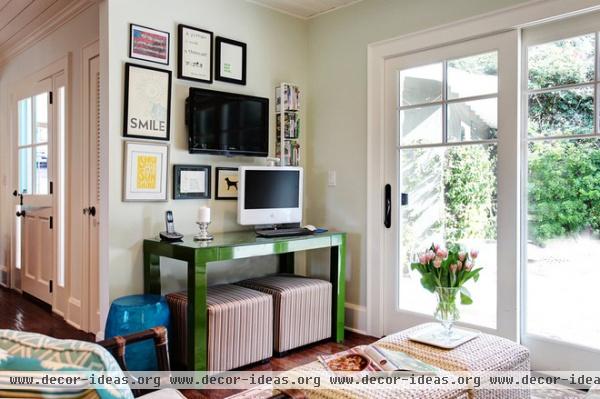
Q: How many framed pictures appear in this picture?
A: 7